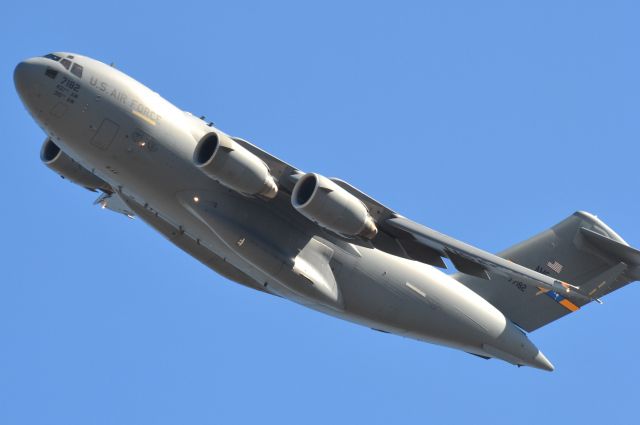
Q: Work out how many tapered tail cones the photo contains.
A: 1